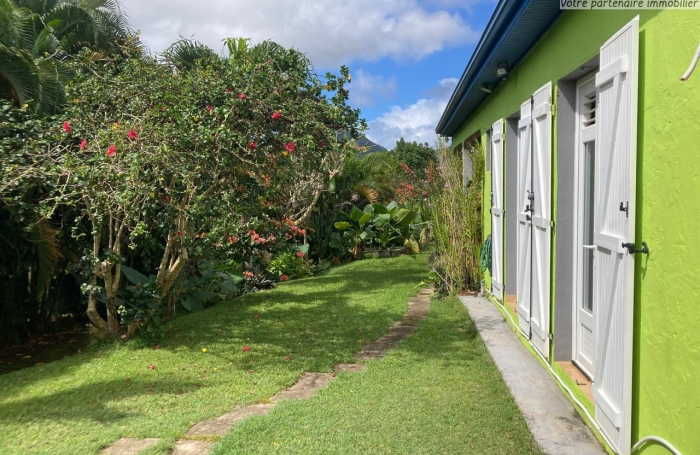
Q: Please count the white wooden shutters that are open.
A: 4